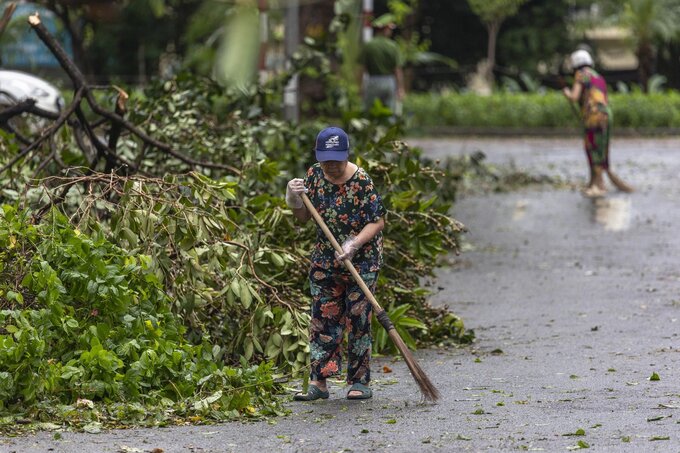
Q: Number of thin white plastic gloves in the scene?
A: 2